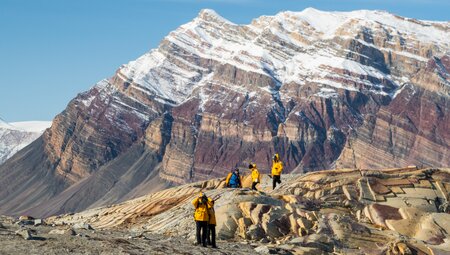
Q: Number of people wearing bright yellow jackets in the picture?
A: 4